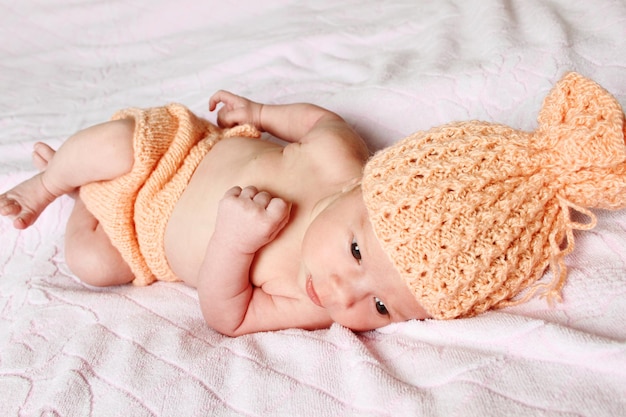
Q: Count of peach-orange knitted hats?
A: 1